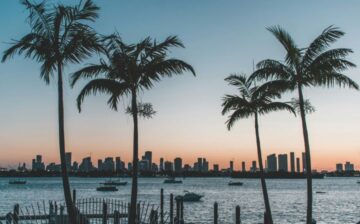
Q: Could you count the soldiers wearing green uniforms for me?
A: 0